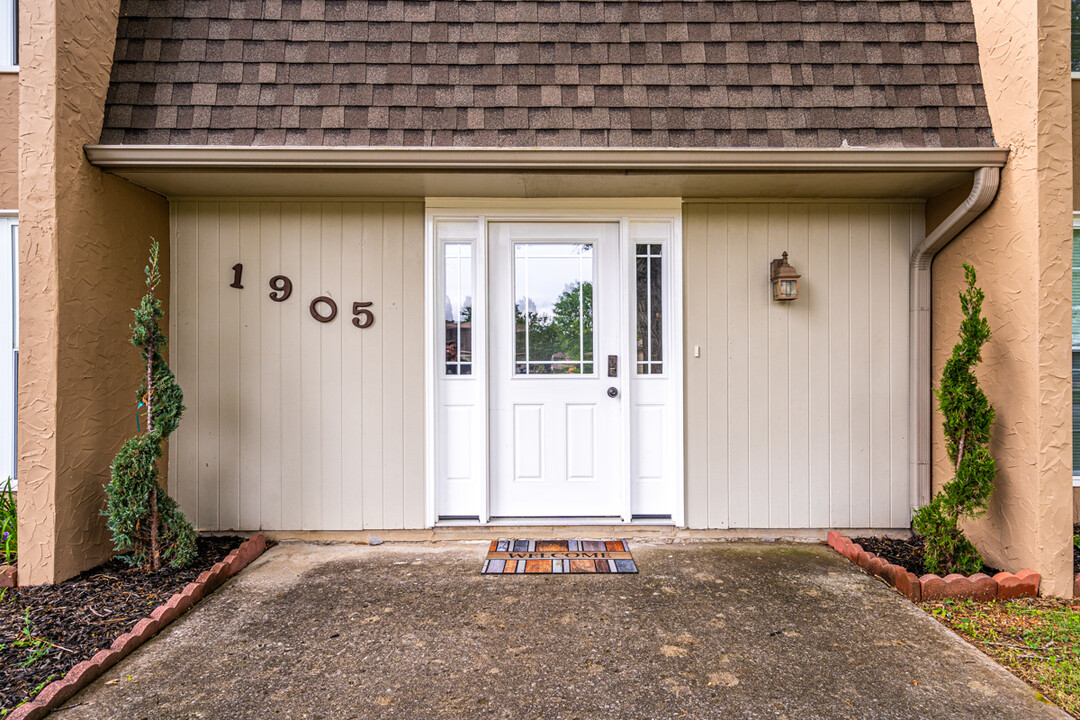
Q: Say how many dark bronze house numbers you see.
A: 4